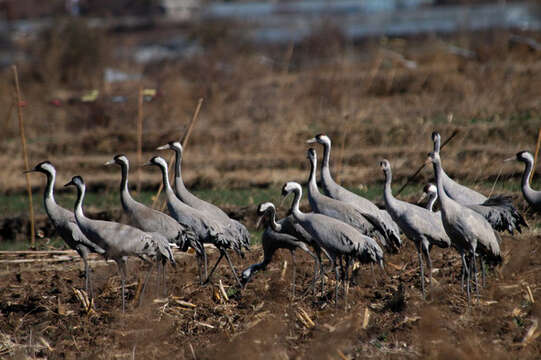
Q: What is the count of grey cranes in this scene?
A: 15